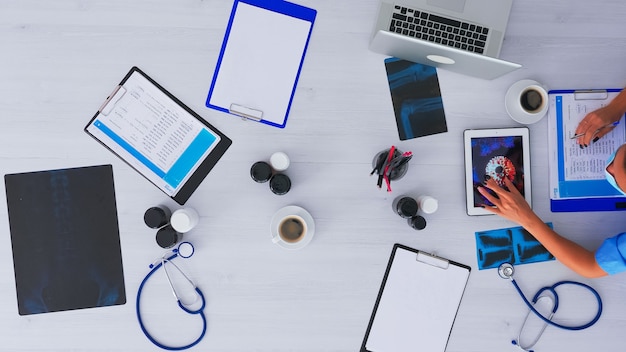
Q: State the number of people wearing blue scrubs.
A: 1